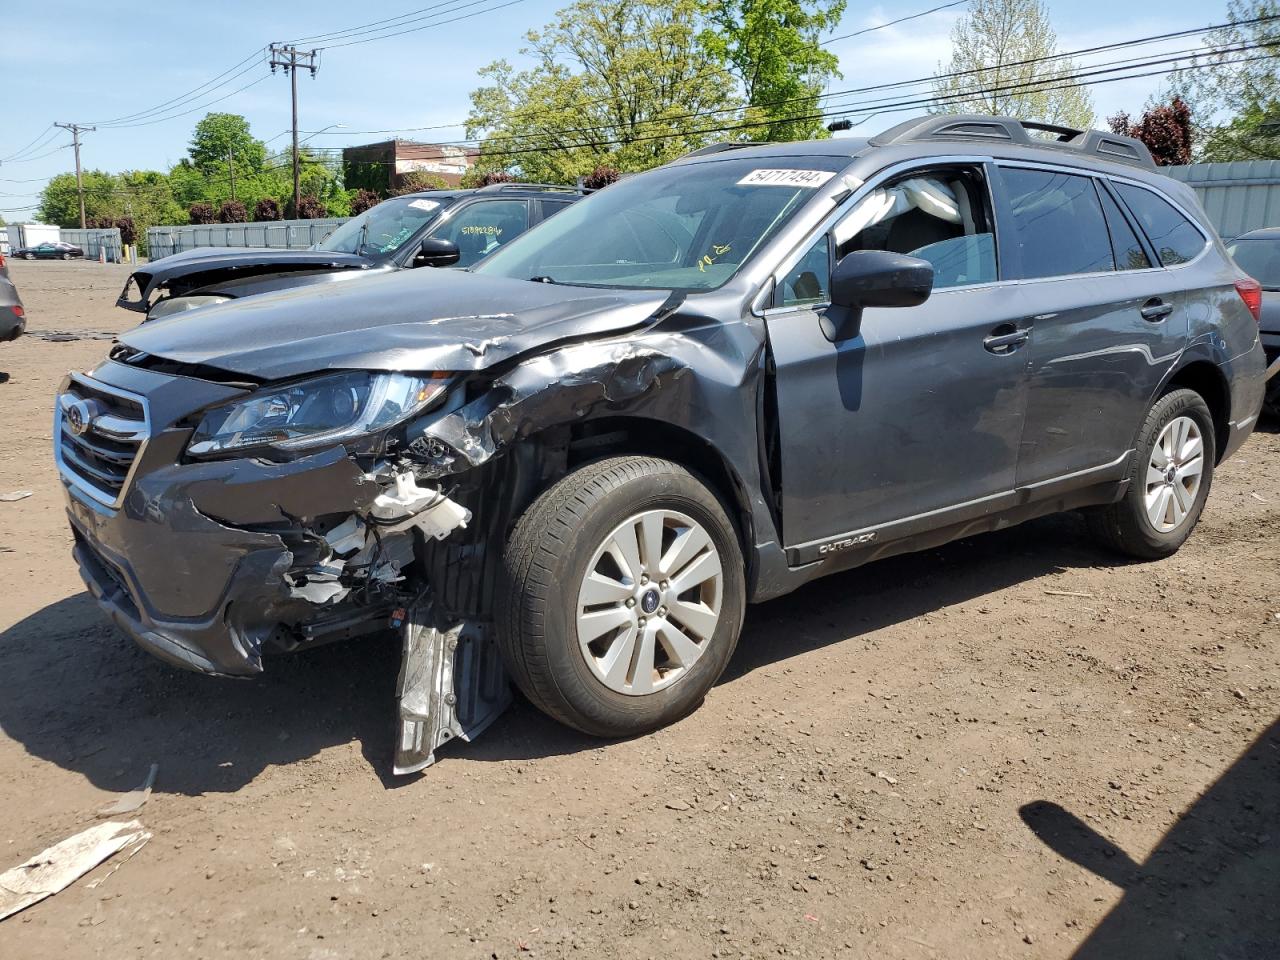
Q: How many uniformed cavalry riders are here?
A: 0